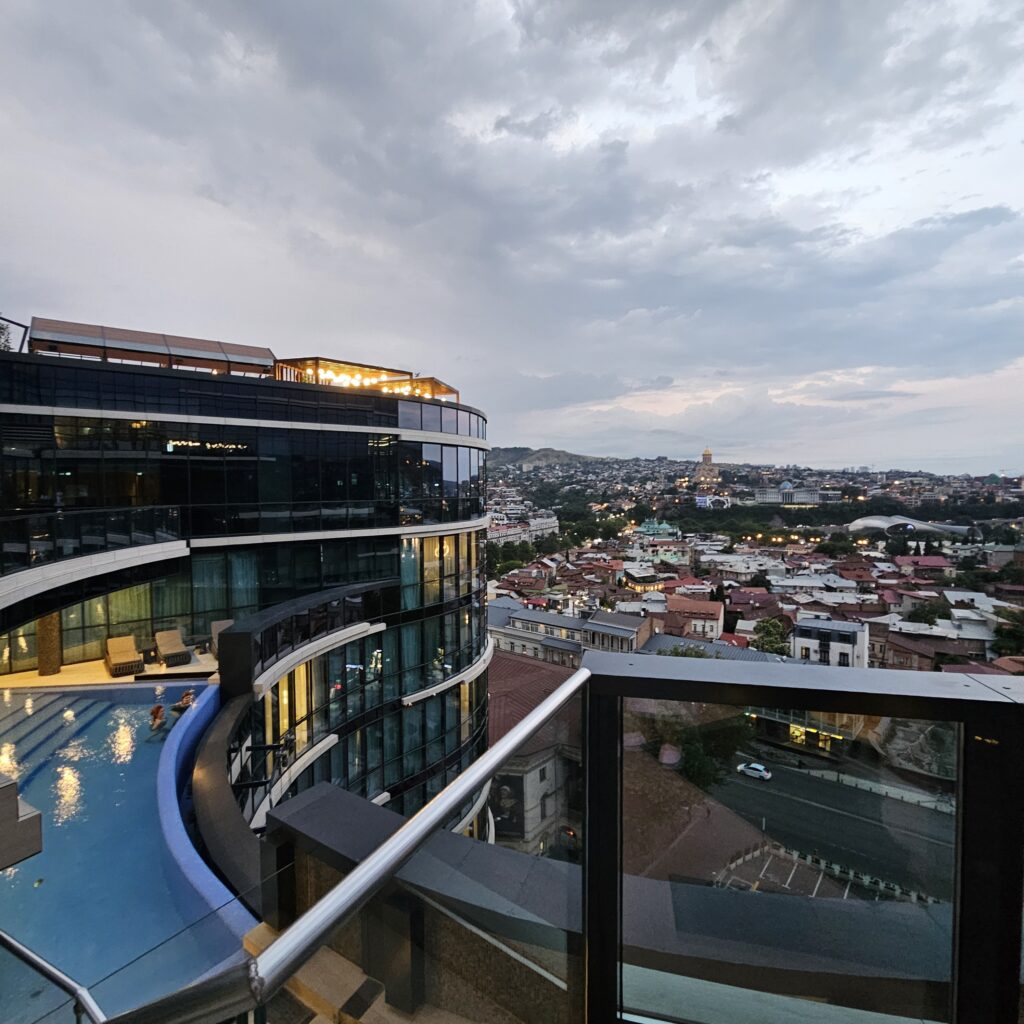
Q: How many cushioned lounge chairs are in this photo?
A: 3